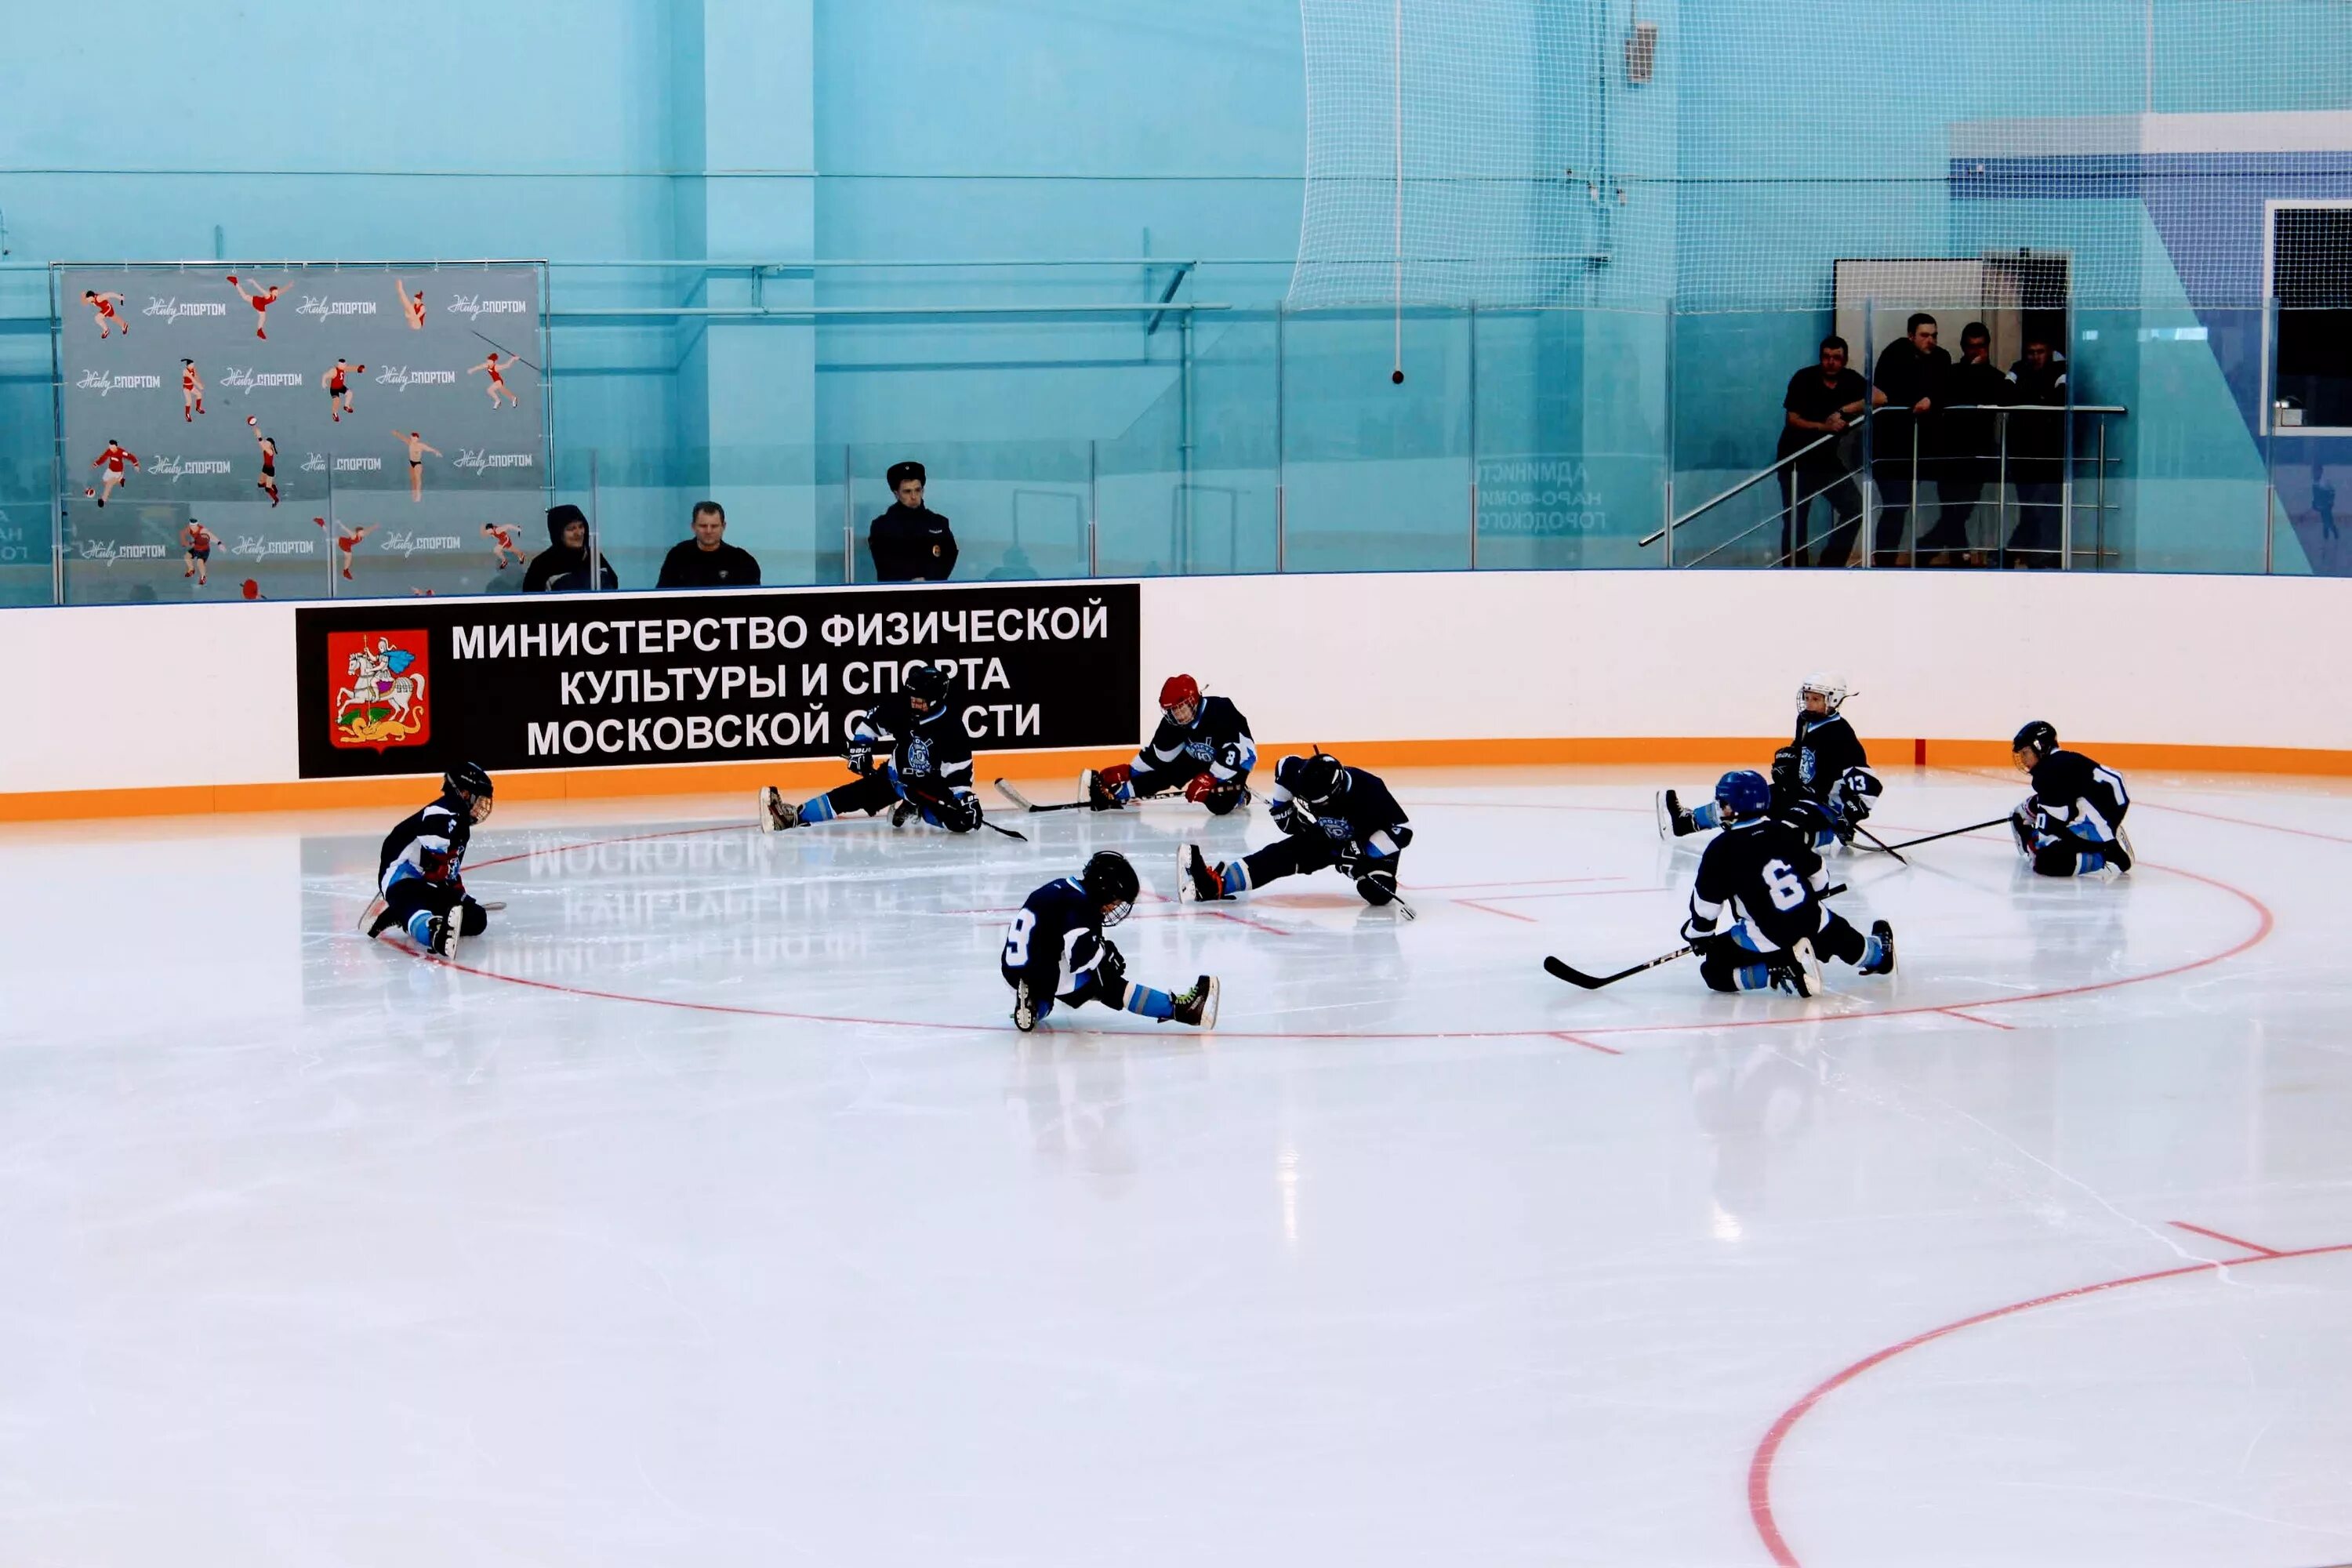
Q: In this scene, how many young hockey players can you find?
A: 8